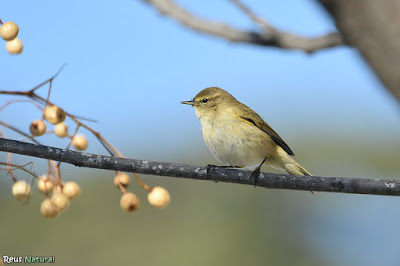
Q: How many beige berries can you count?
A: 14